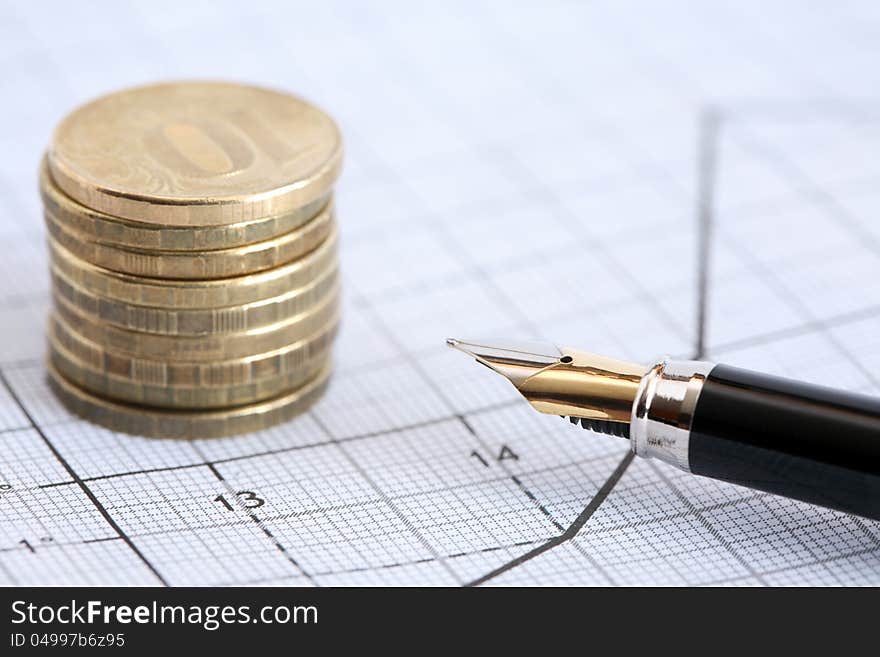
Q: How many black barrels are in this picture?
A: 1